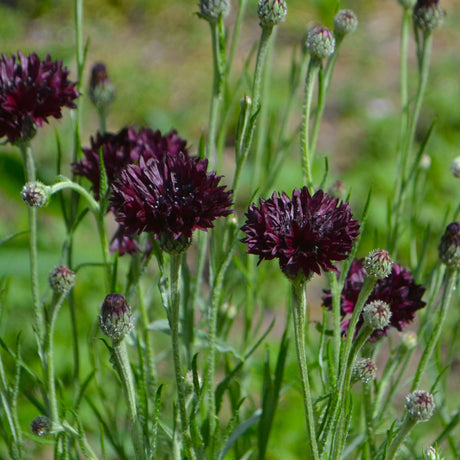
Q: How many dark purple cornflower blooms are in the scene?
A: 5